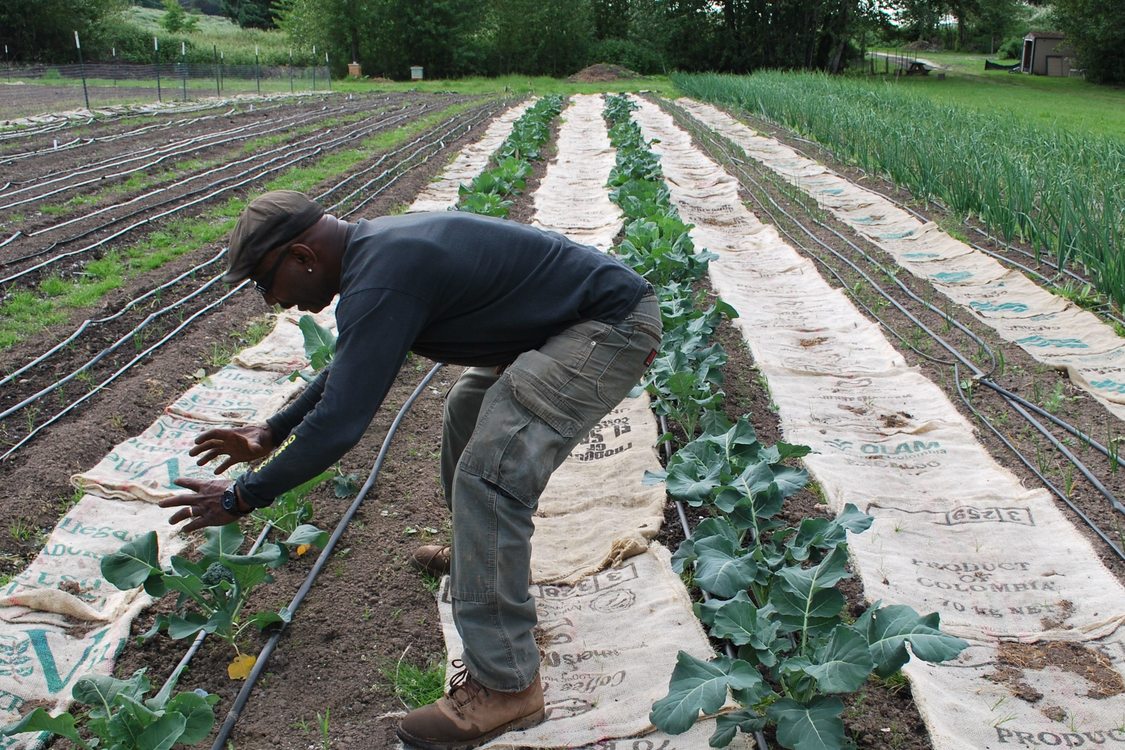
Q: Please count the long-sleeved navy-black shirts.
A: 1